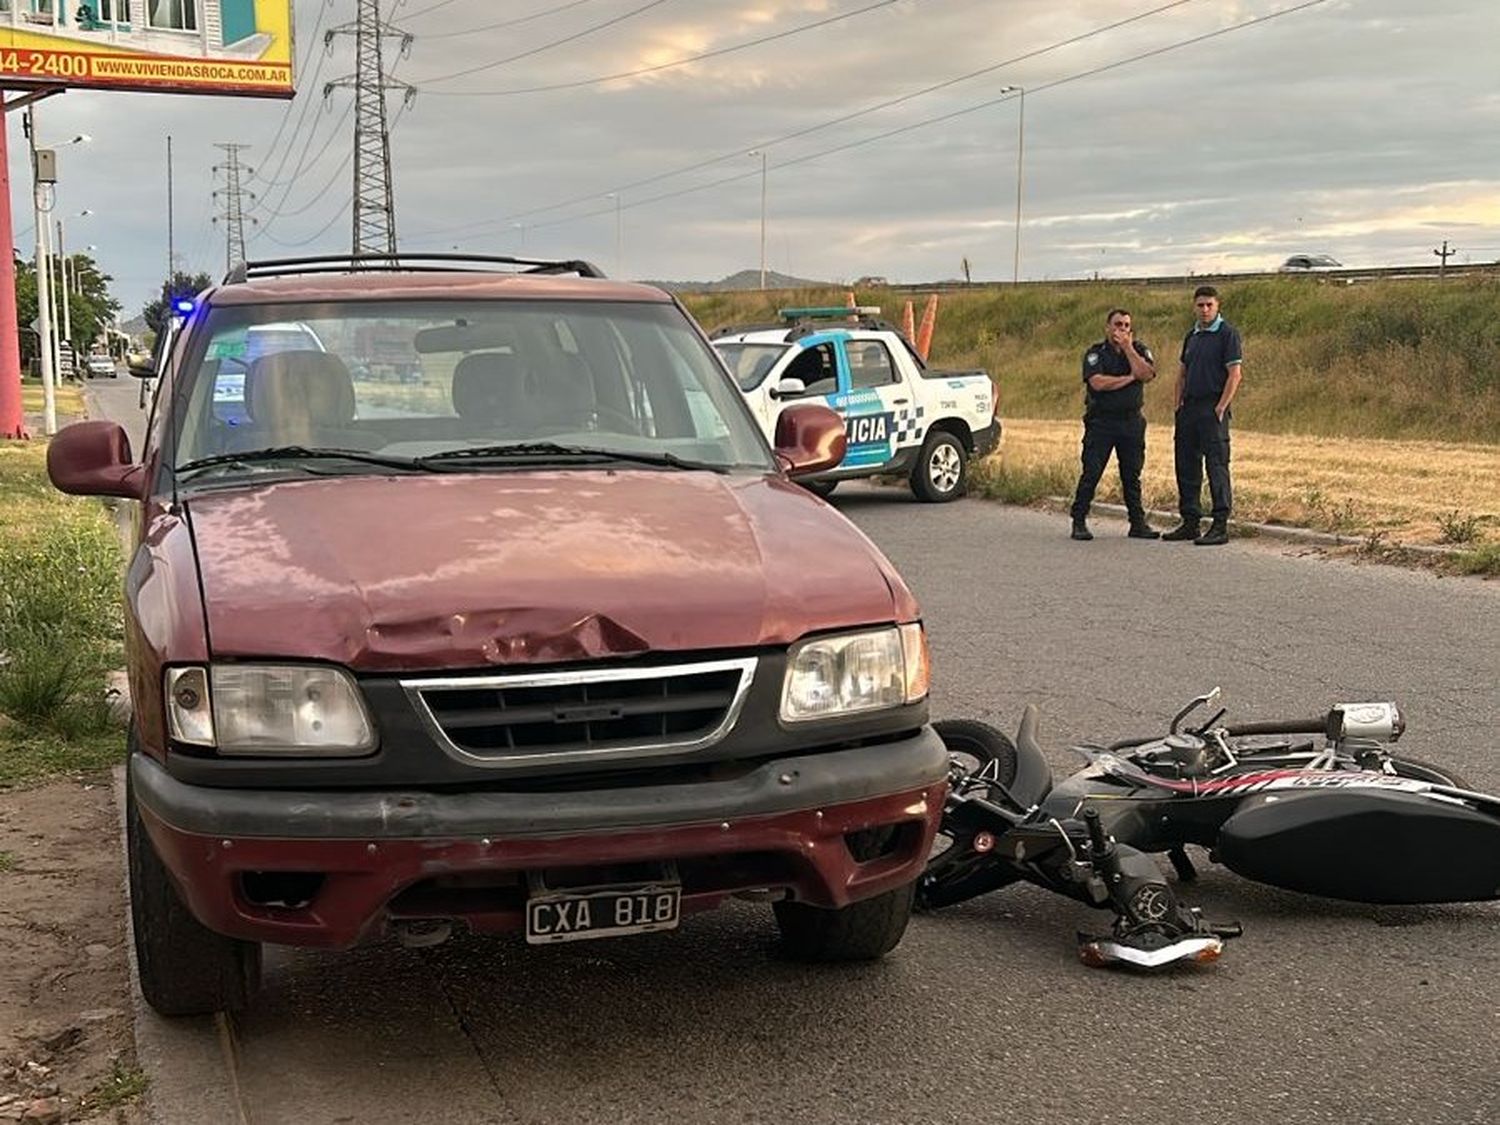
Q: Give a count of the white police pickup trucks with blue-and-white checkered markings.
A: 1